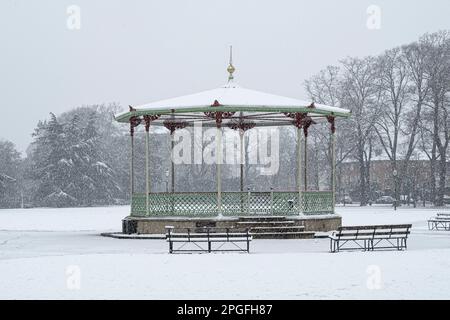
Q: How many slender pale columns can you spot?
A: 8